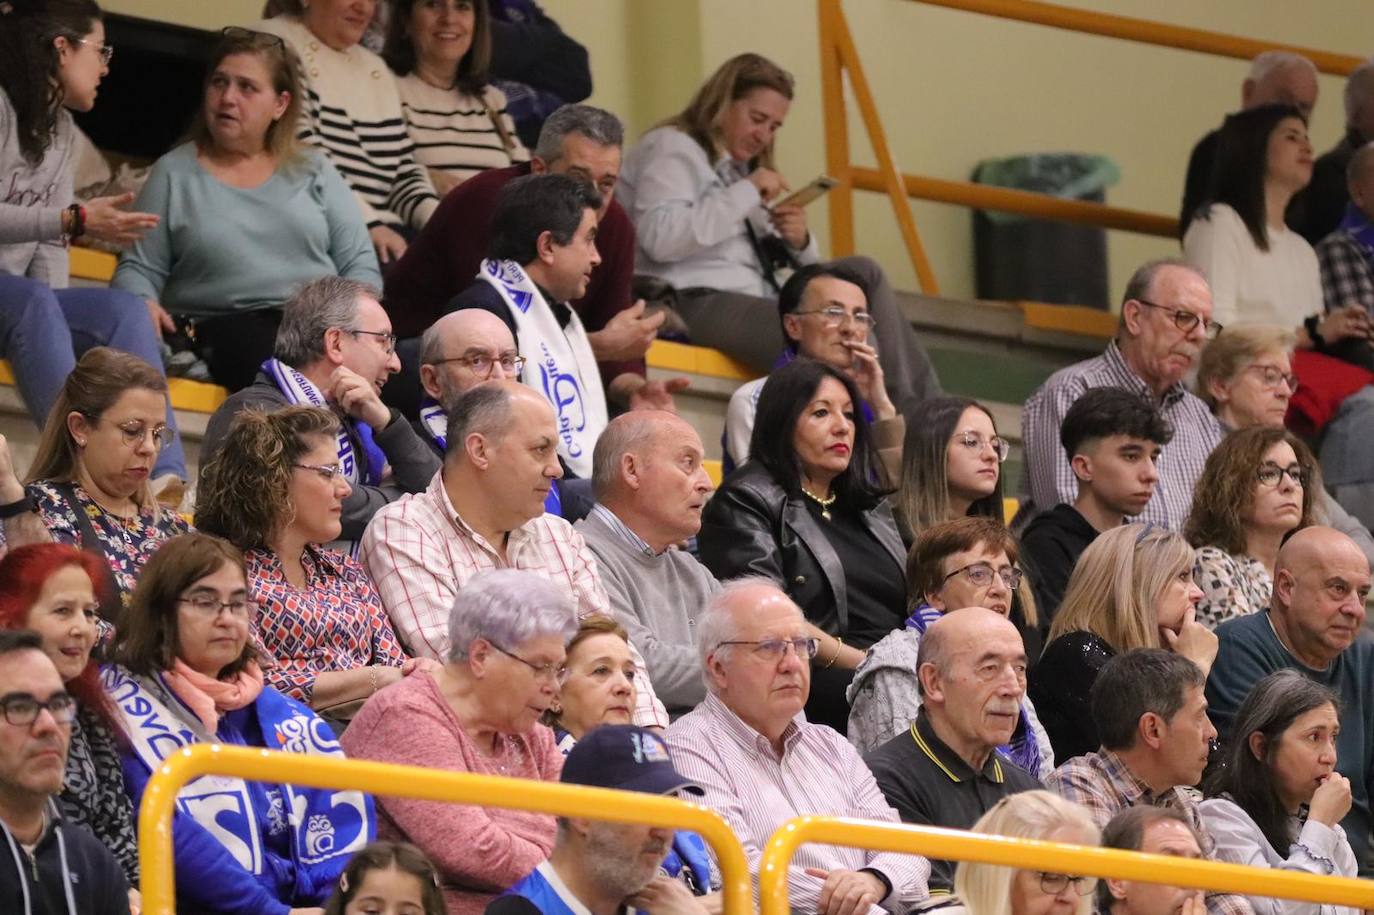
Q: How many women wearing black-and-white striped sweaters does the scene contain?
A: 2